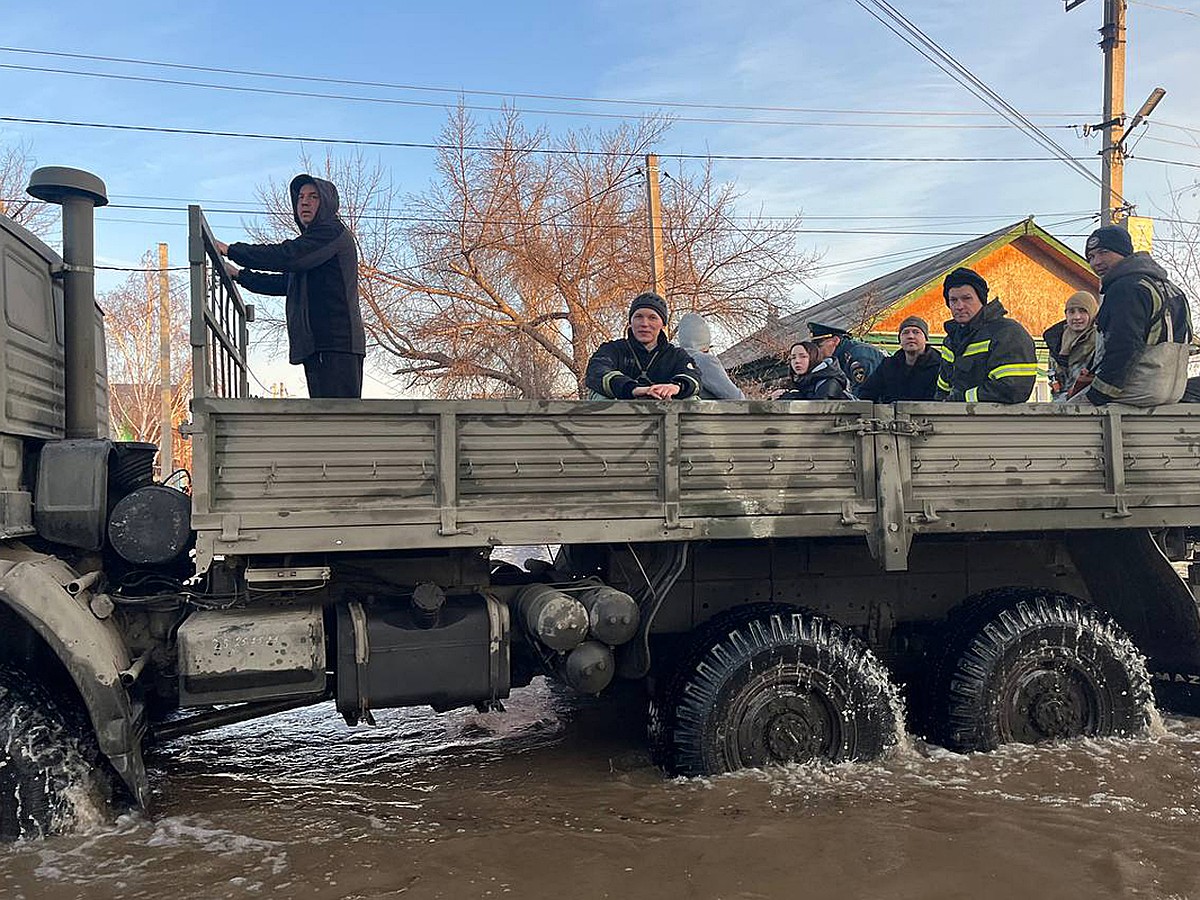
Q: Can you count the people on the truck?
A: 9